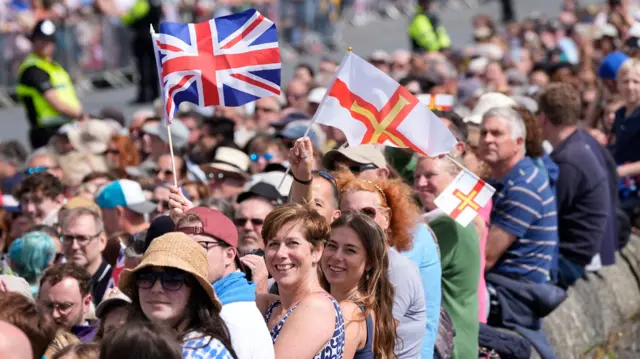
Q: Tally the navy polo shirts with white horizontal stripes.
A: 1